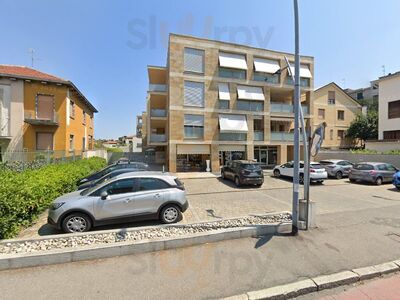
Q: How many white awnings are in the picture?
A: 6